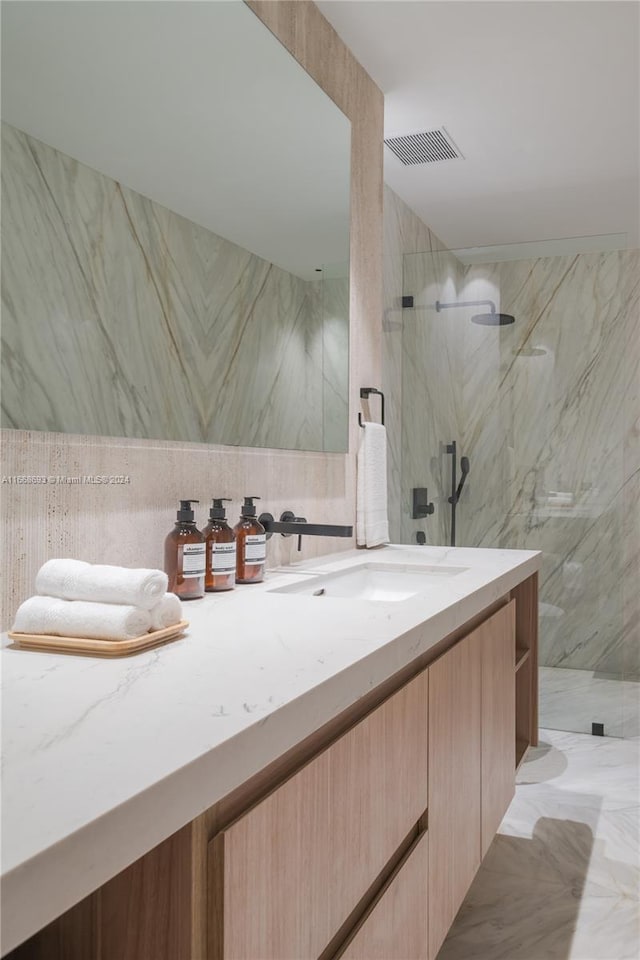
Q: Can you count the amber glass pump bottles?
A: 3